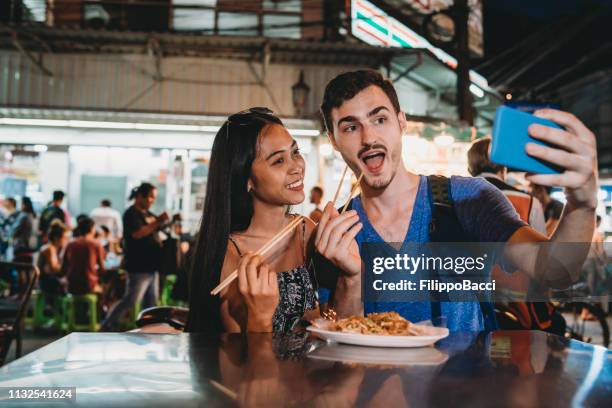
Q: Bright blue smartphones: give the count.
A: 1